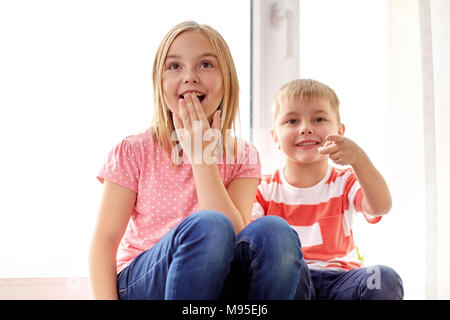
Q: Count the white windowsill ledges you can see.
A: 1